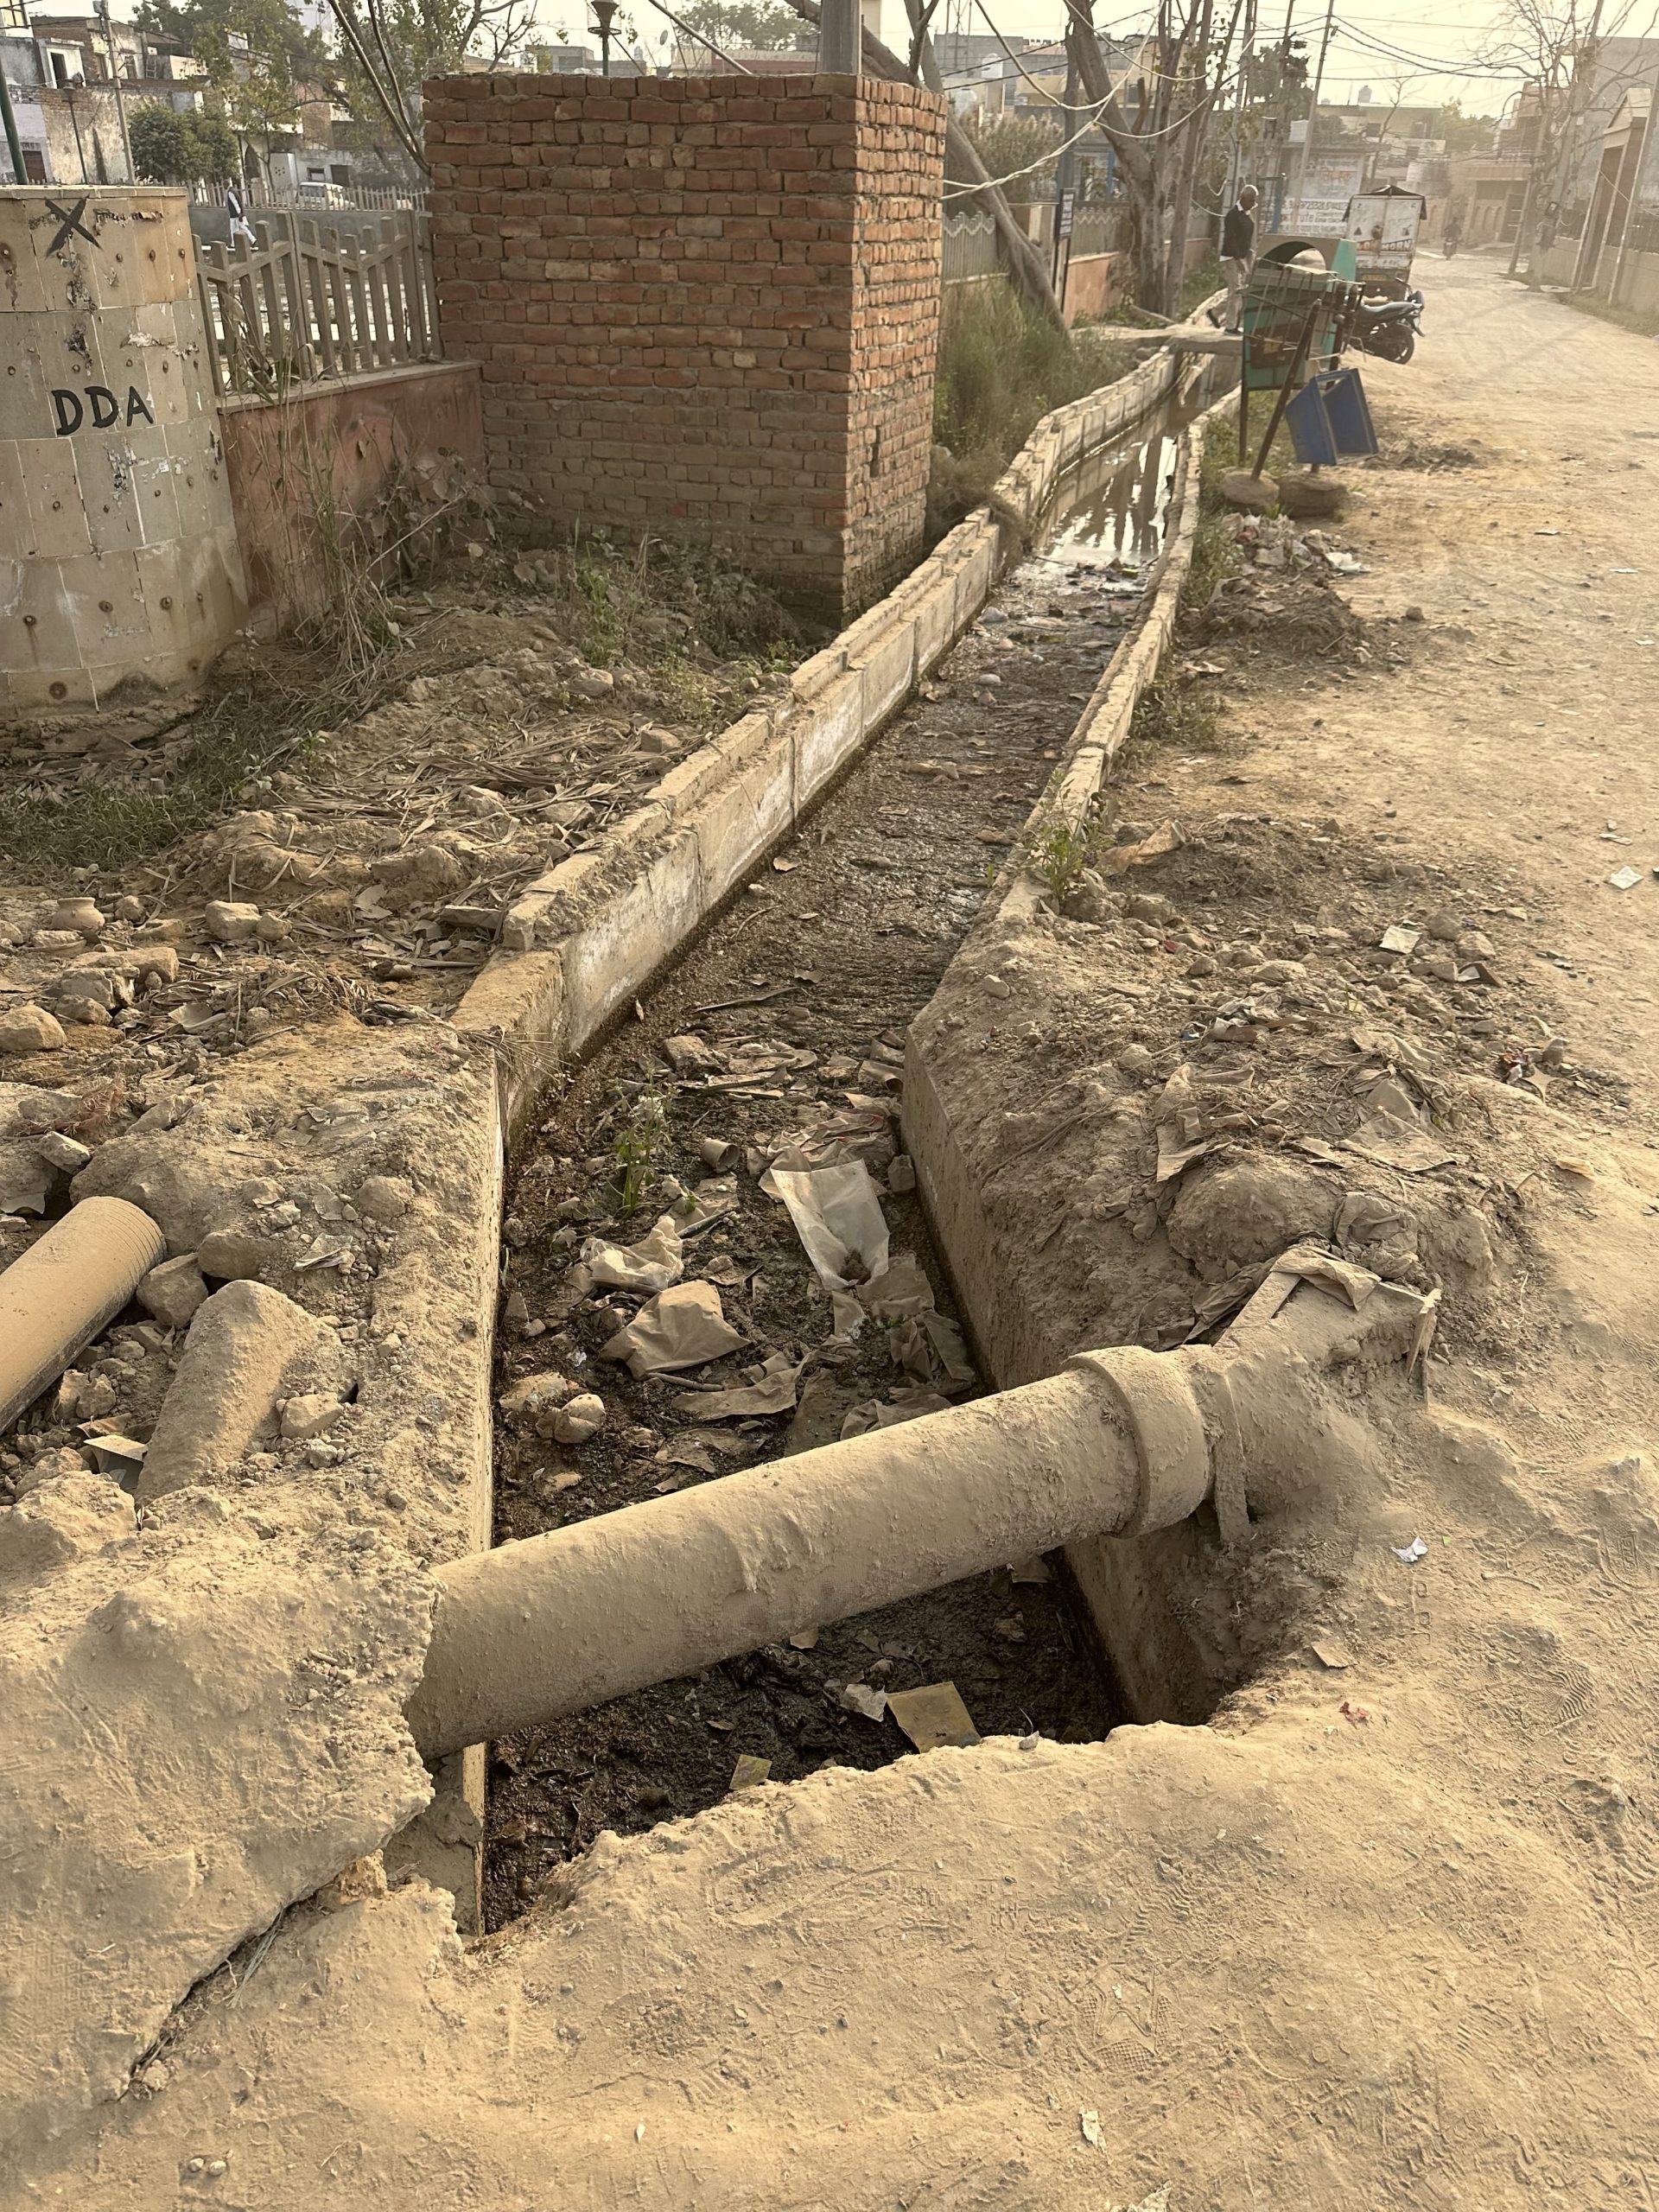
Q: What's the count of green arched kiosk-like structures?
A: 1